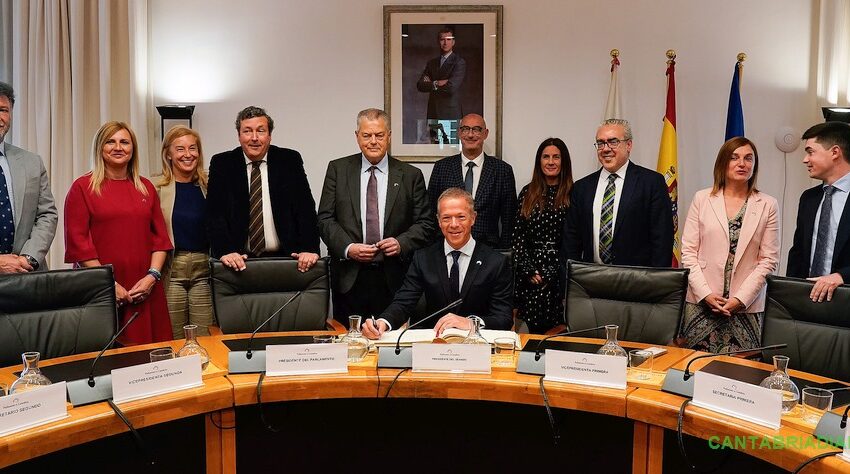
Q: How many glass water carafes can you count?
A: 6